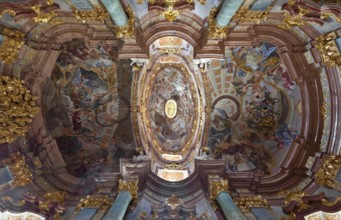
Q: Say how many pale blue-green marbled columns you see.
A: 4